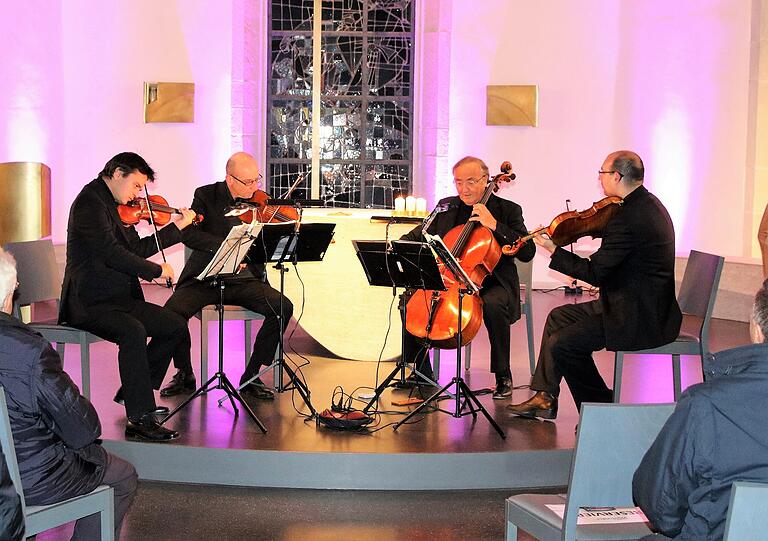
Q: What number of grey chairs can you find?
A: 7